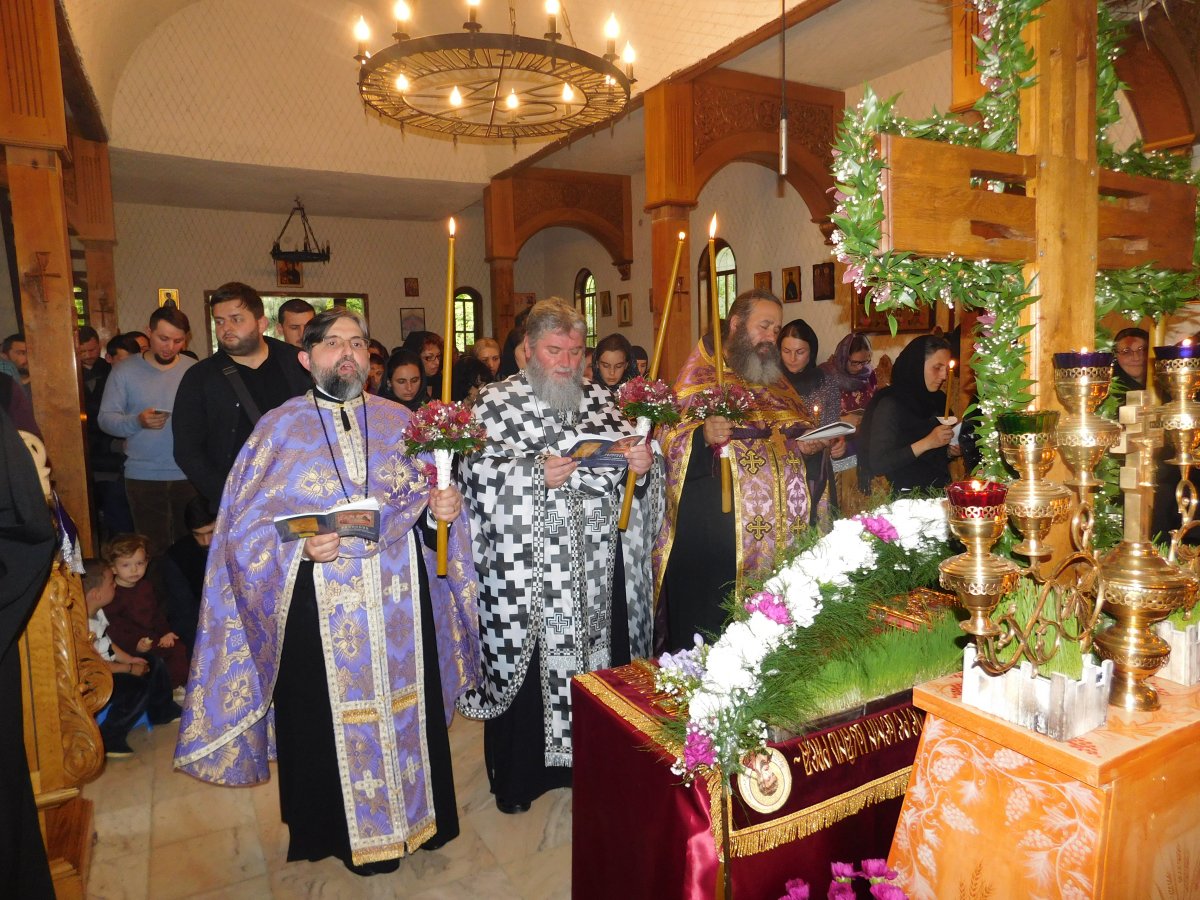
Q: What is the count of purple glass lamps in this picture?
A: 2